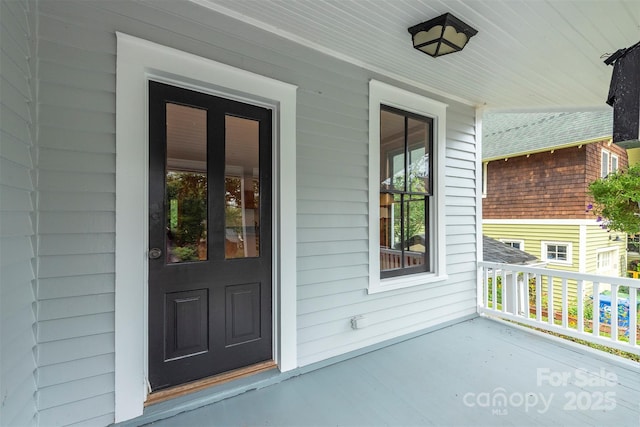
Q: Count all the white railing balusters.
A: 12